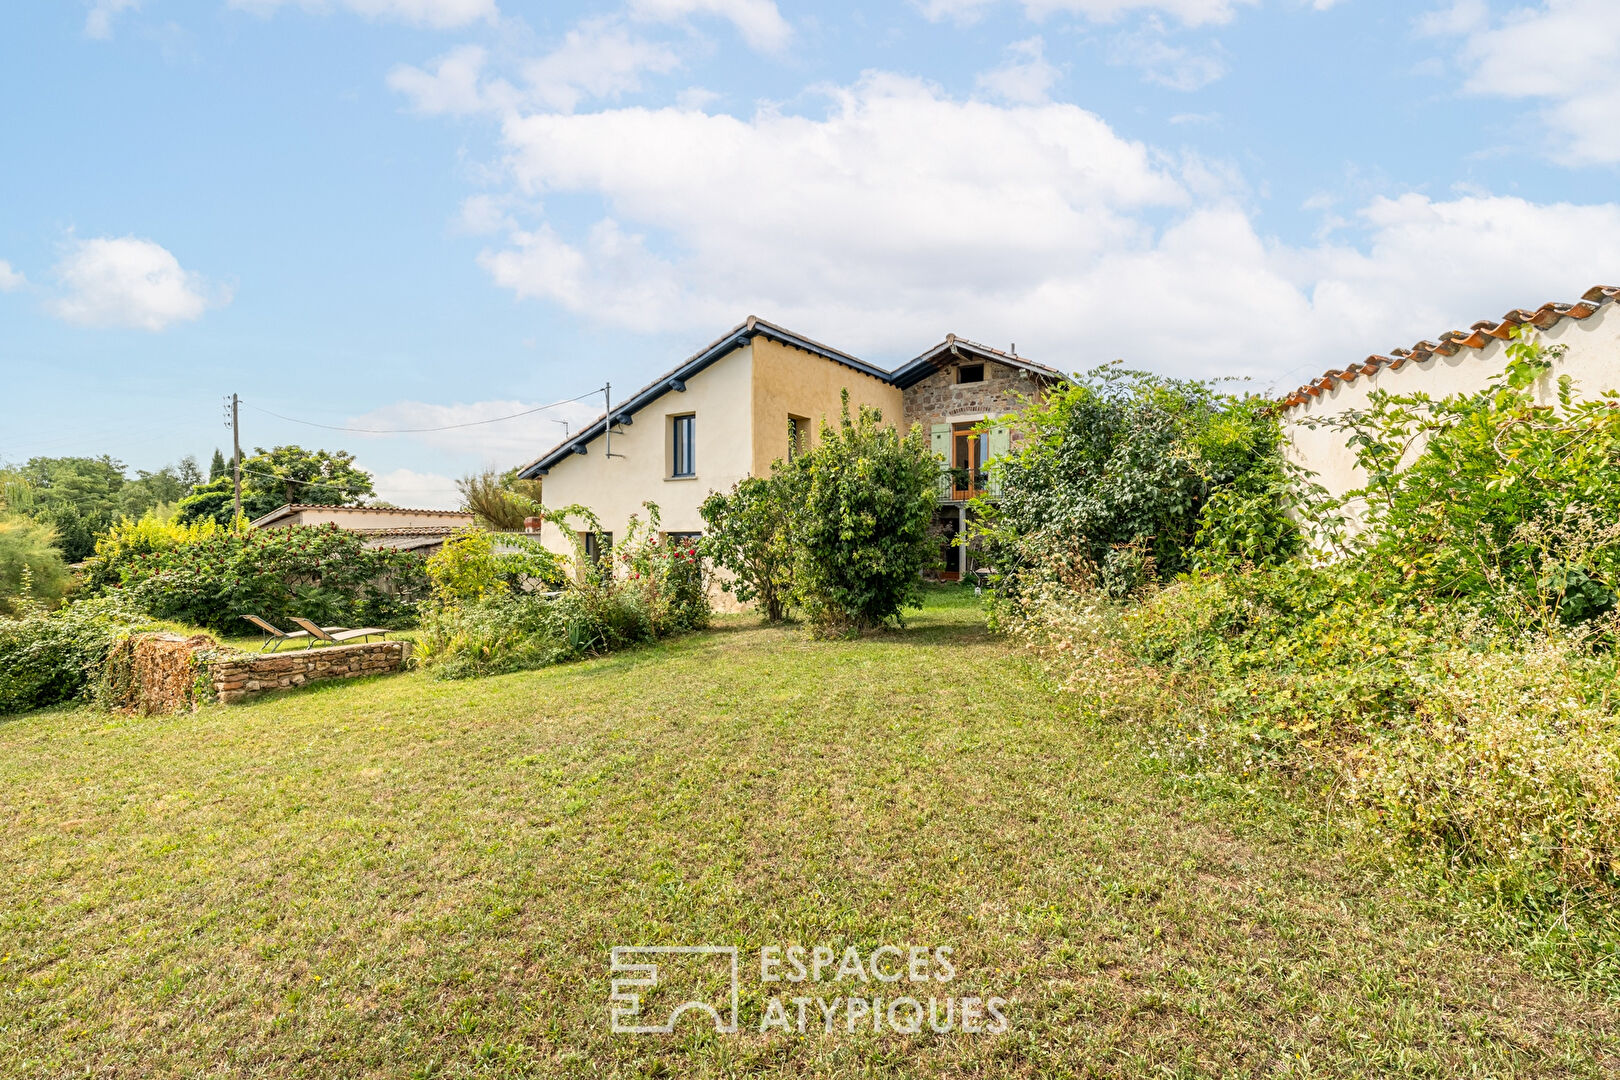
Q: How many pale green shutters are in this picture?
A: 2